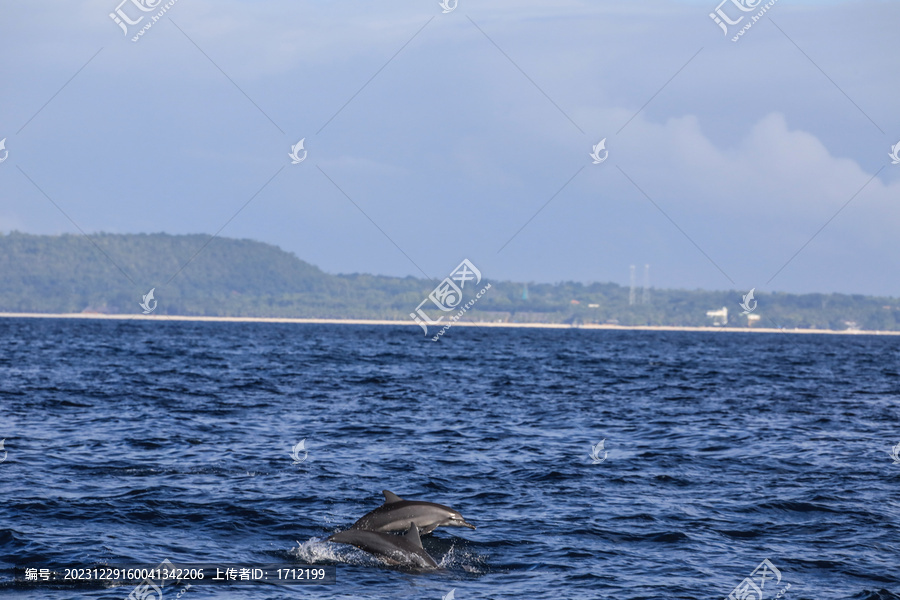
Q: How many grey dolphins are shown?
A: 2